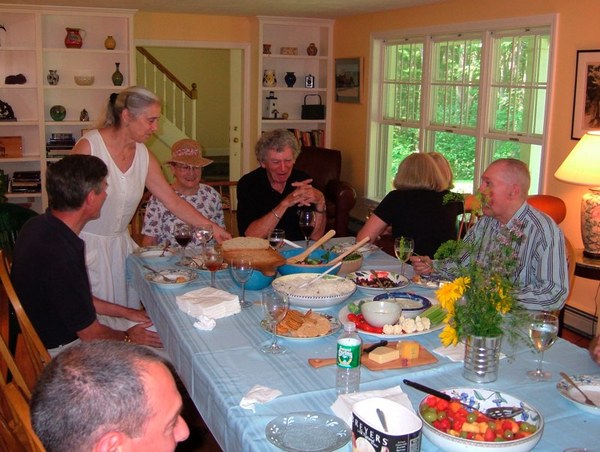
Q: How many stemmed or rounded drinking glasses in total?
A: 9